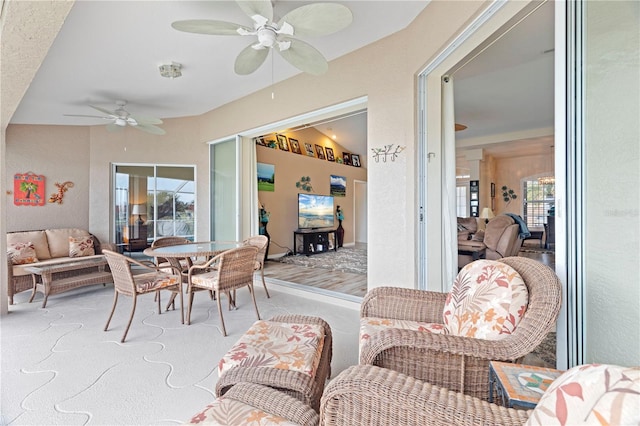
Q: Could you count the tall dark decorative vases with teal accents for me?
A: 2